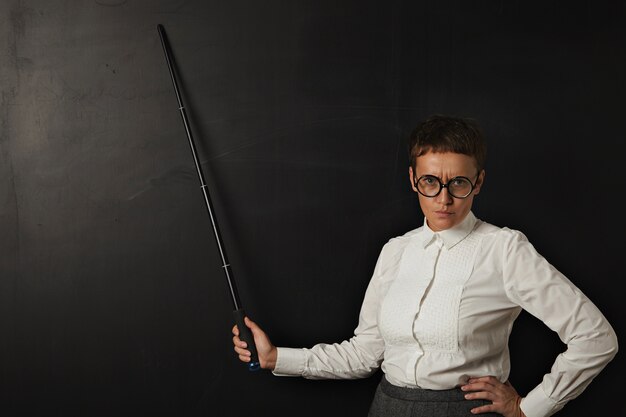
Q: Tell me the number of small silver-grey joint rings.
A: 3